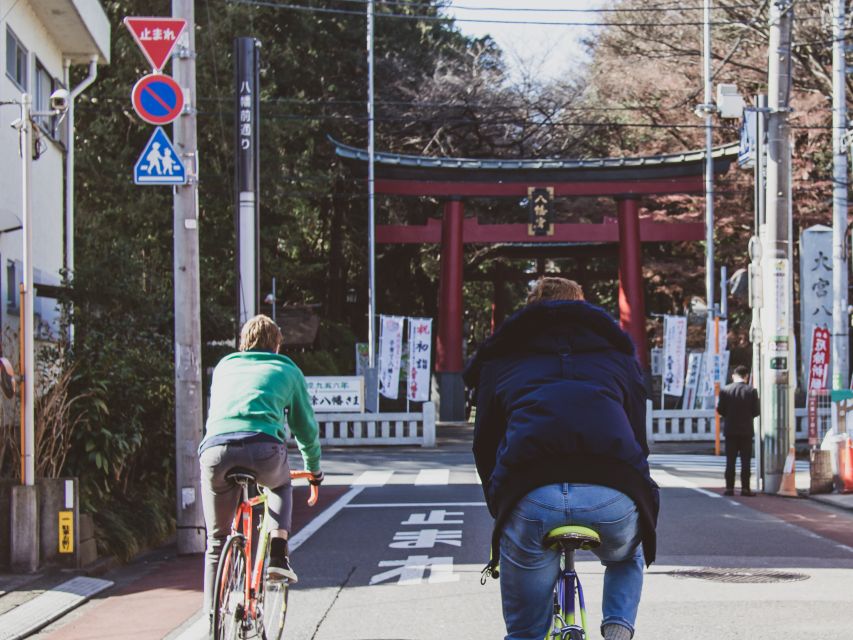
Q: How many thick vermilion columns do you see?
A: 2